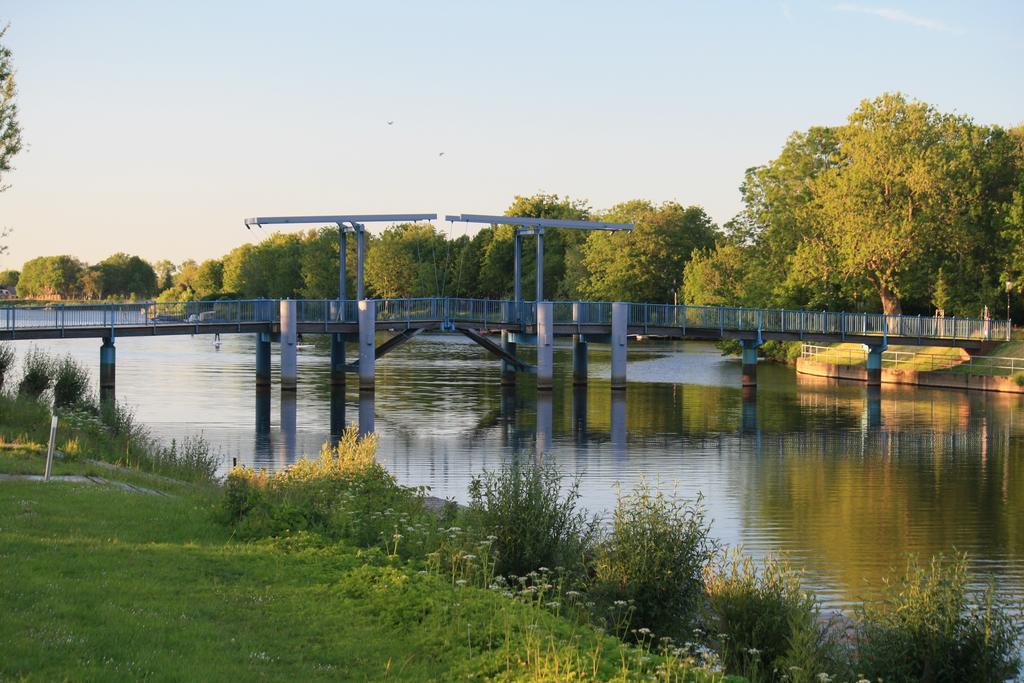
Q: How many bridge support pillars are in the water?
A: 11